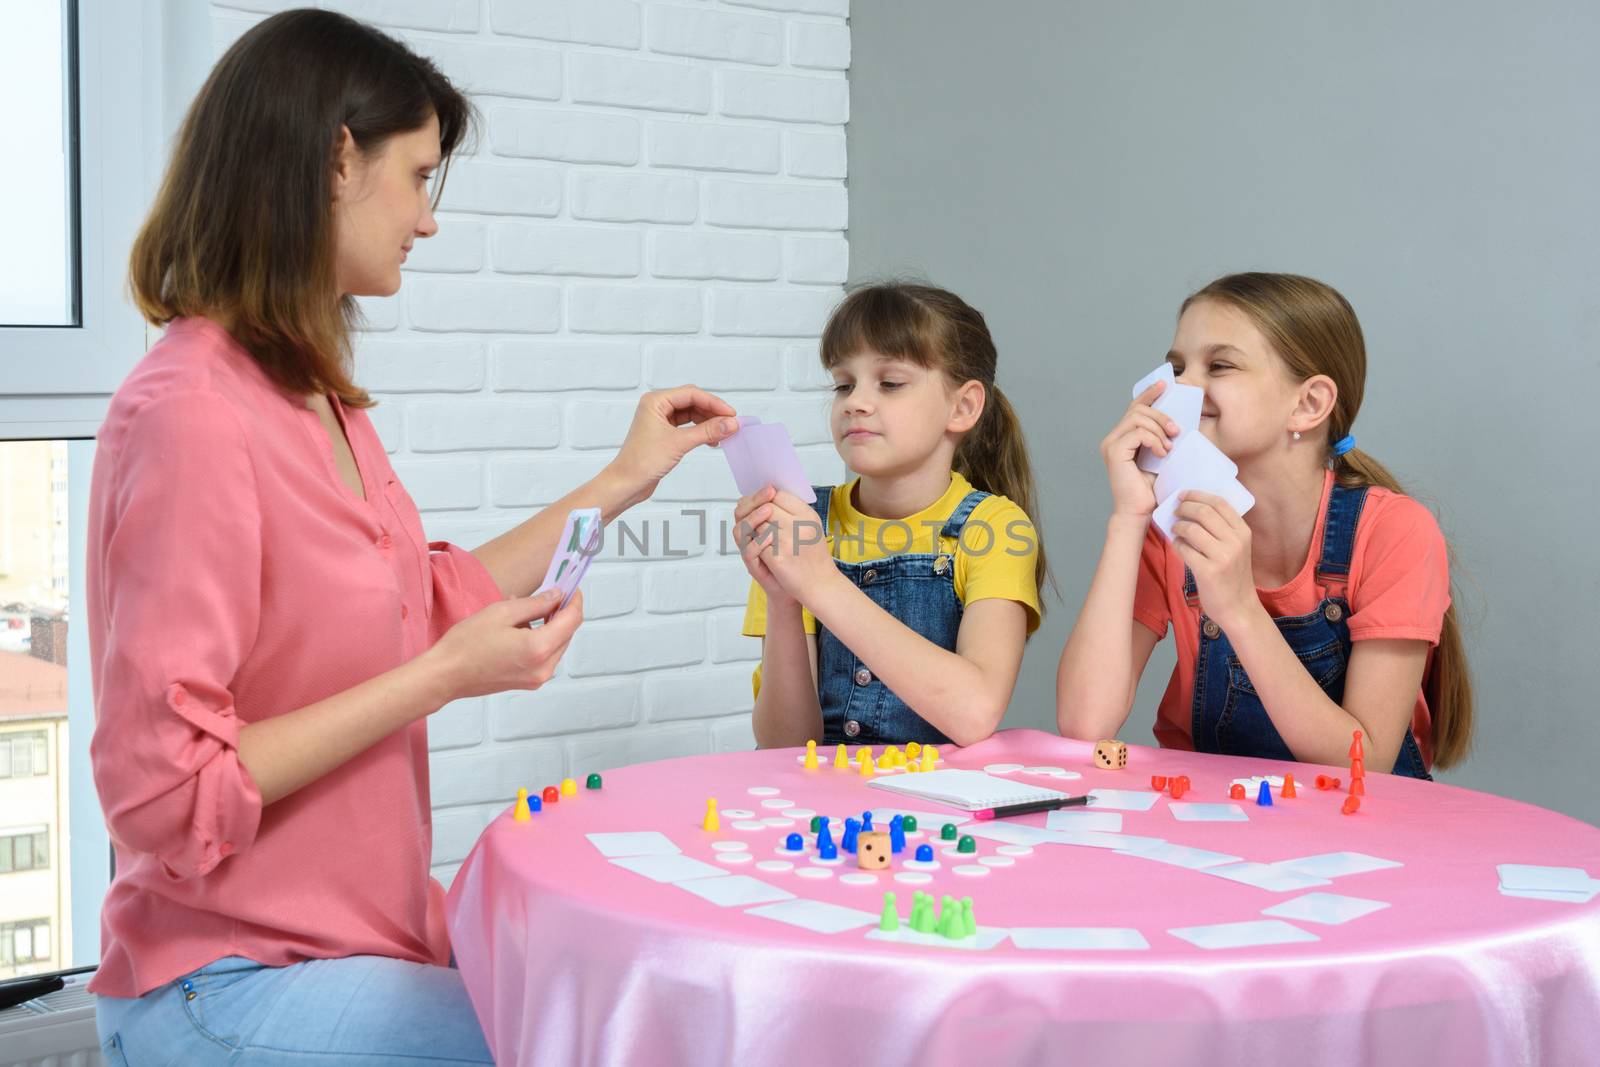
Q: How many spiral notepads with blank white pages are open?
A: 1